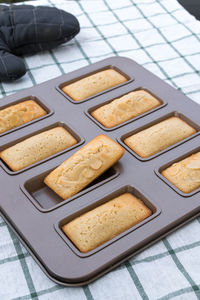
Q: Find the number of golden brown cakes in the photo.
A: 8